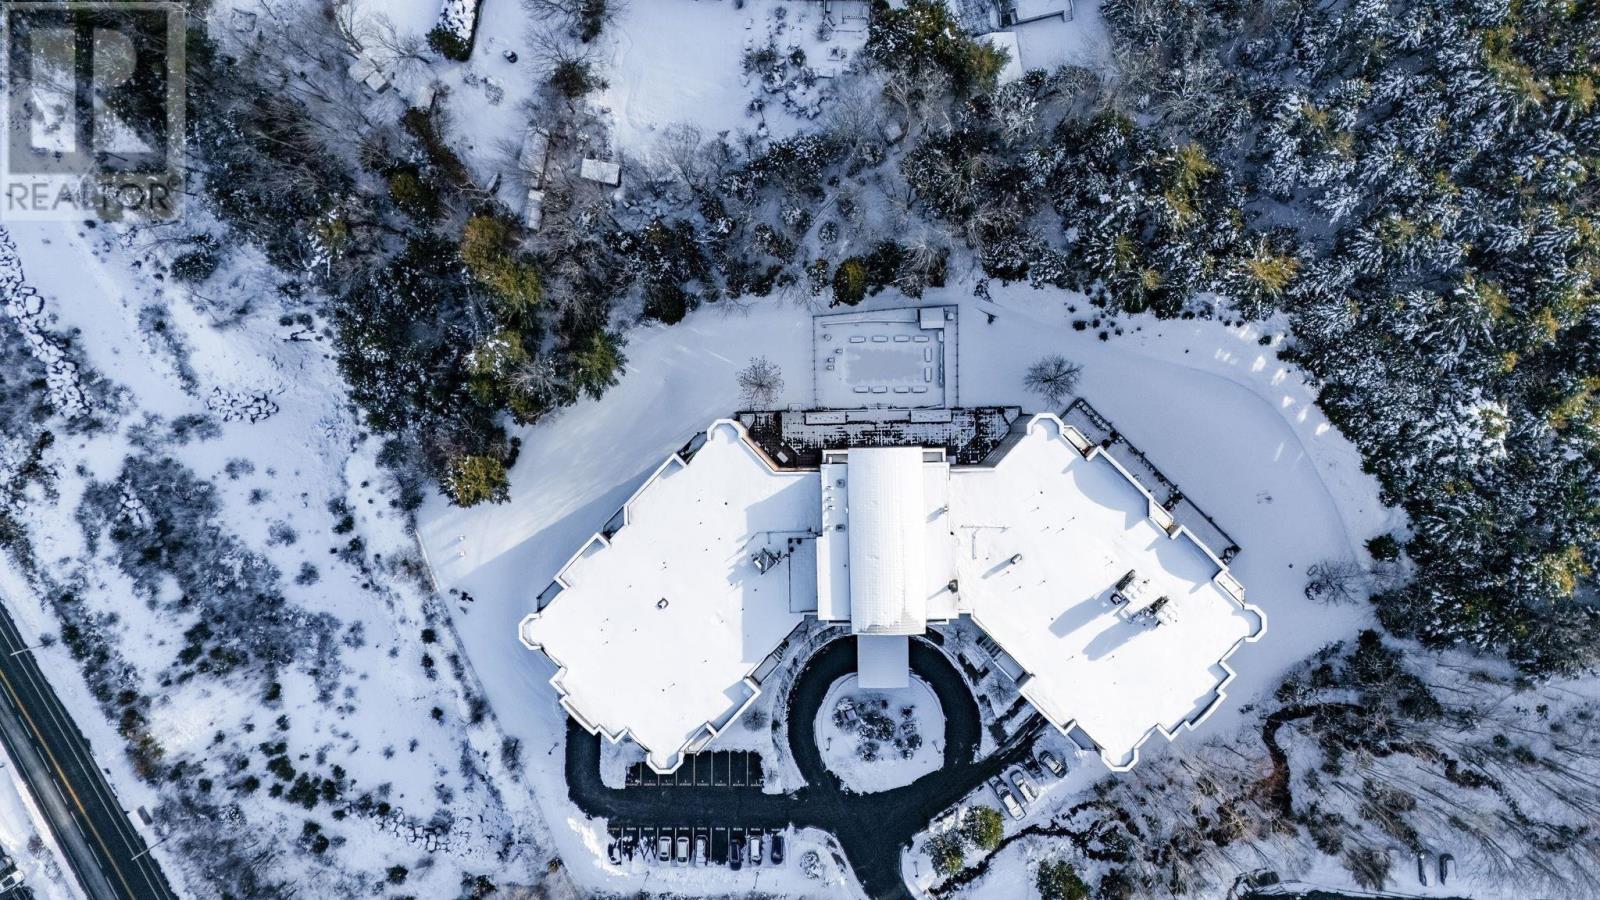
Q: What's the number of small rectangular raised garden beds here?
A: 10